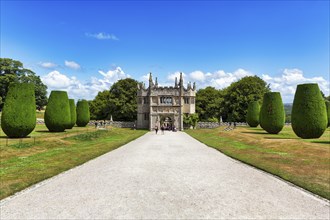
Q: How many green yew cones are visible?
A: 7